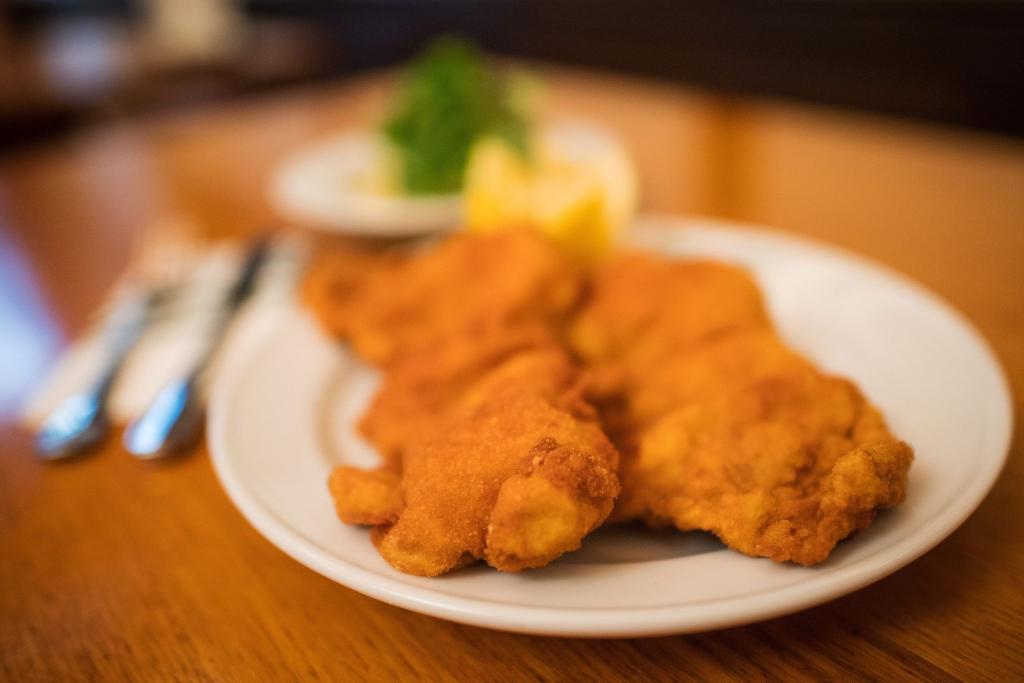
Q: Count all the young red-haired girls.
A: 0